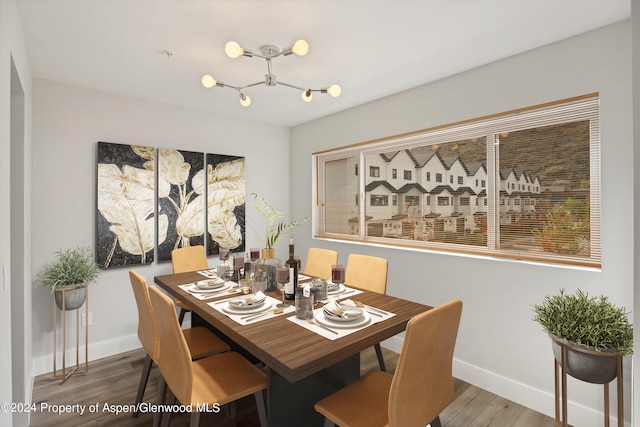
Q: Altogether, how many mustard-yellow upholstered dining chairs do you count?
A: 6